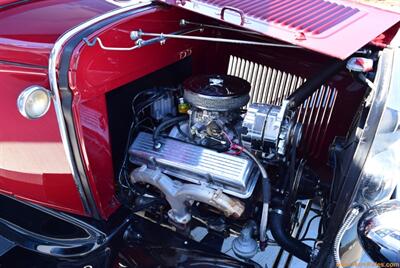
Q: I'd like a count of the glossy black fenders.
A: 1